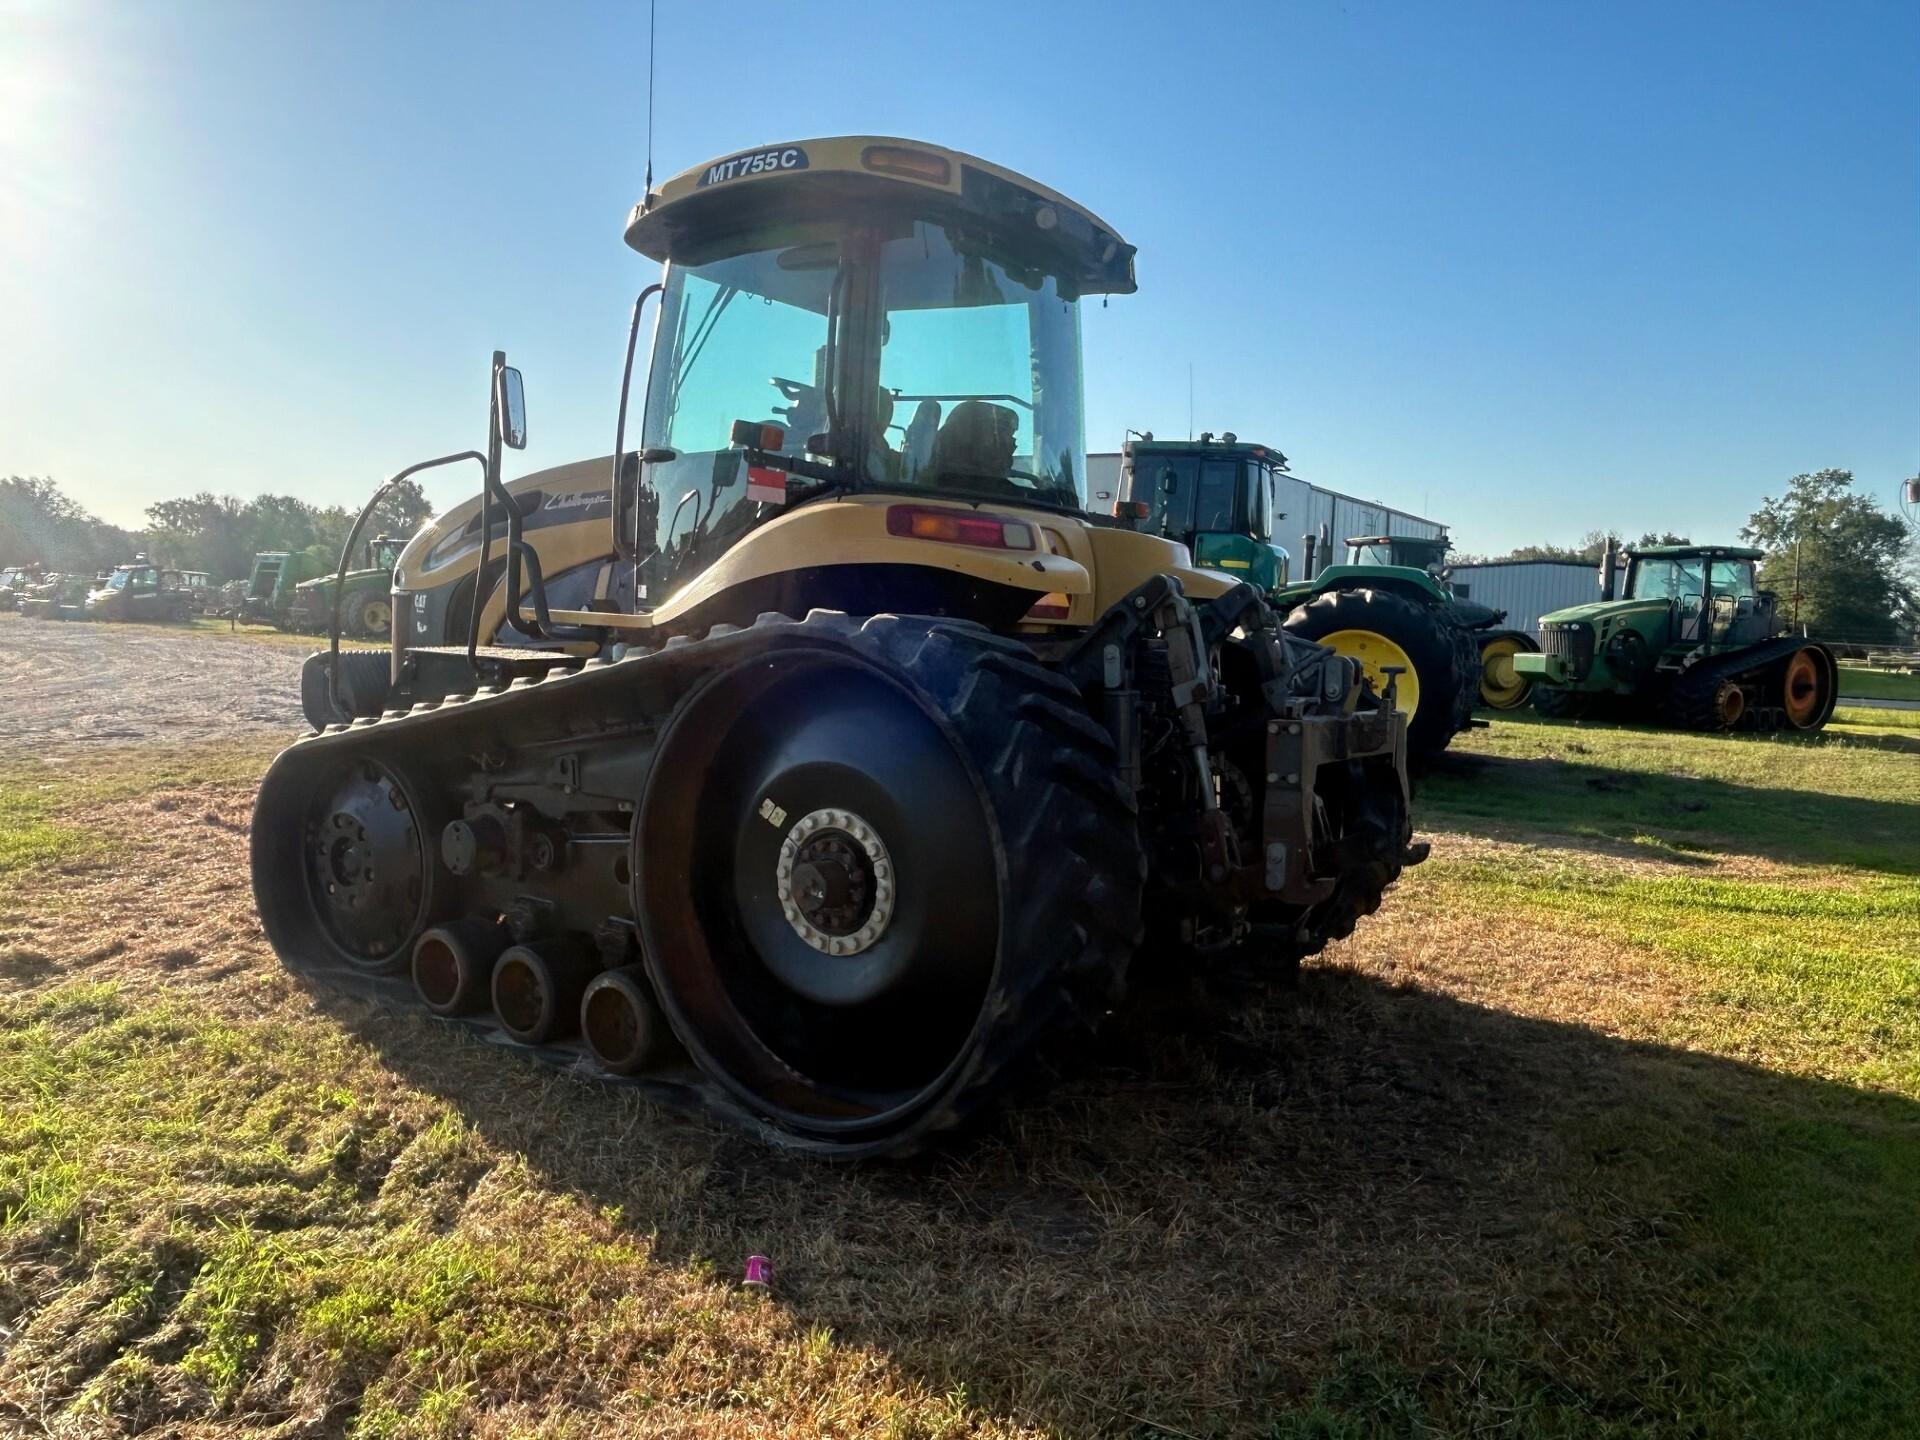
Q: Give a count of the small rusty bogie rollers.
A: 3